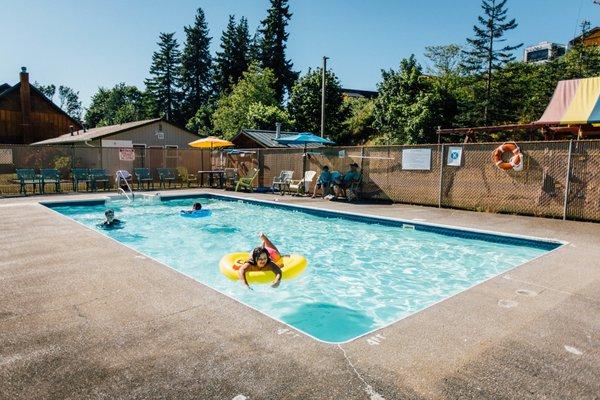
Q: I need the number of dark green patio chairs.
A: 6